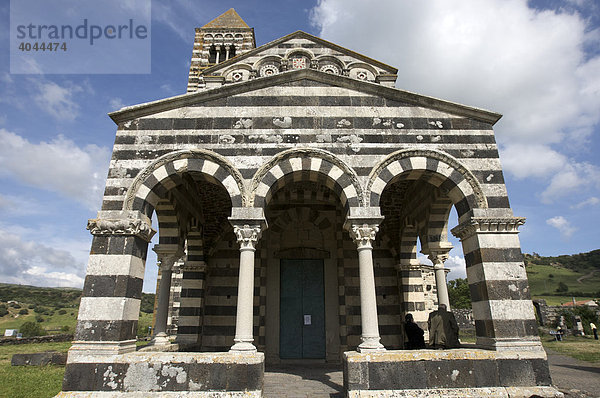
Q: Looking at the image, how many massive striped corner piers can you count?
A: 2